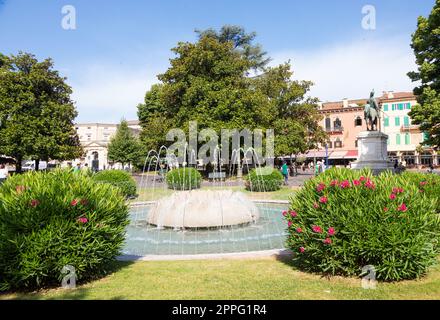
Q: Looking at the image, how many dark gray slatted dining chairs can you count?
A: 0